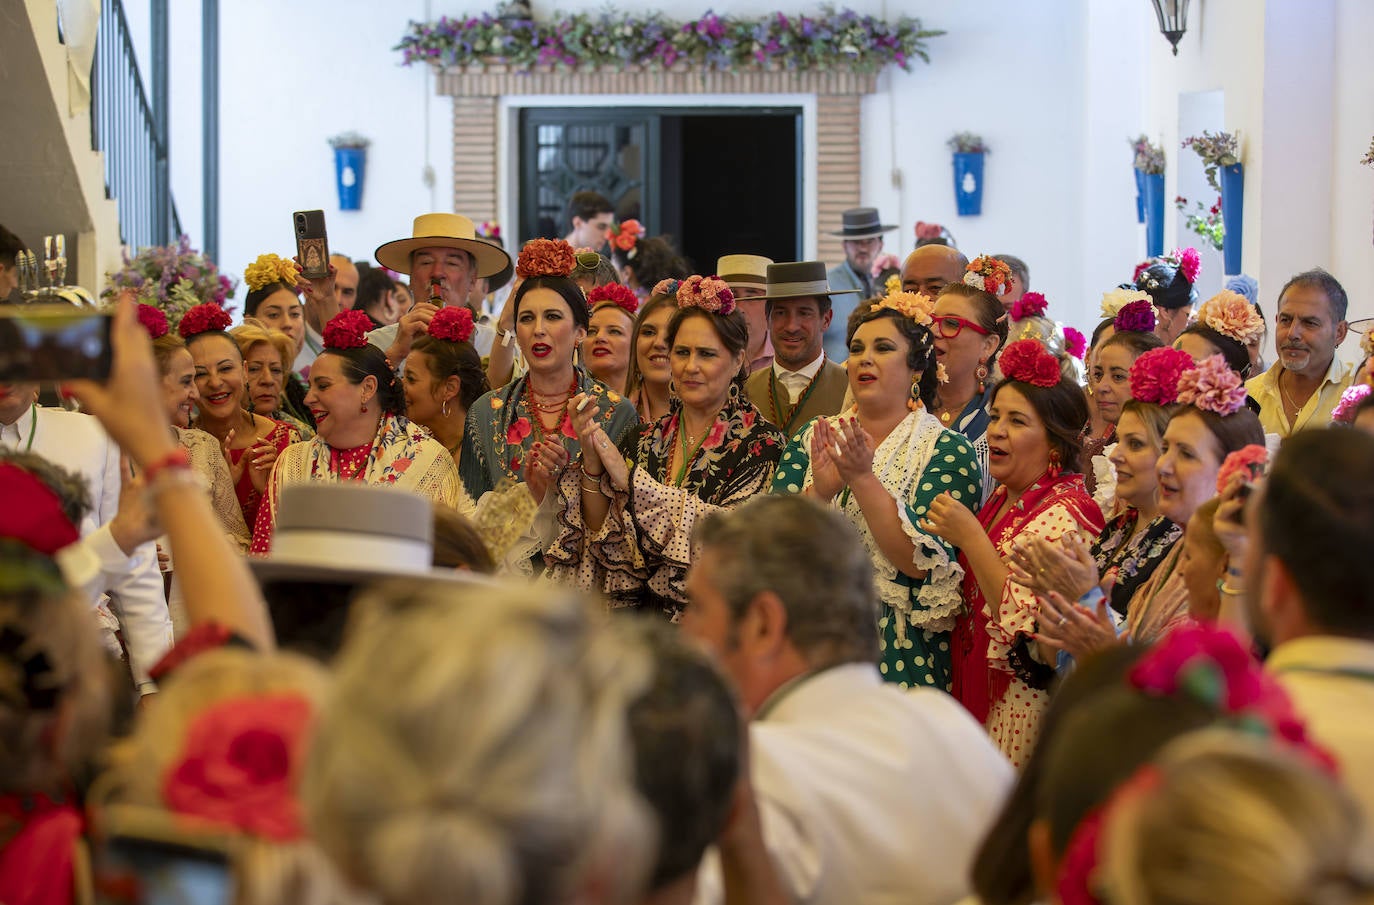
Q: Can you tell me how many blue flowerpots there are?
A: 5